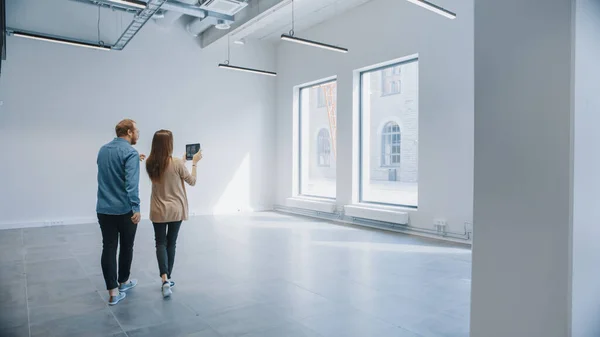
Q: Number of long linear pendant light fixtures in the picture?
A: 5